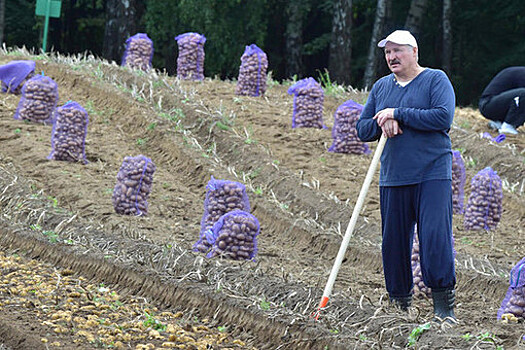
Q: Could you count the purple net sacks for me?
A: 15